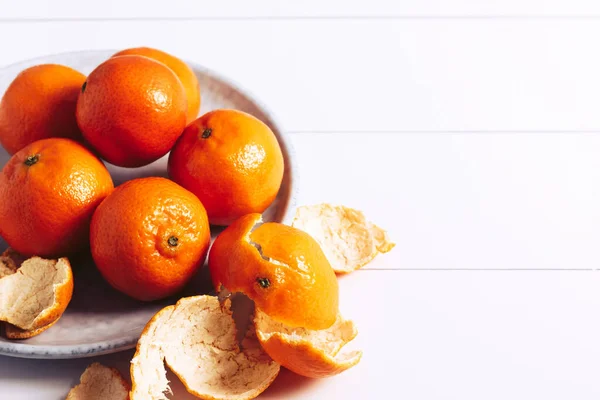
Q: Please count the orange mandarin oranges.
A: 6